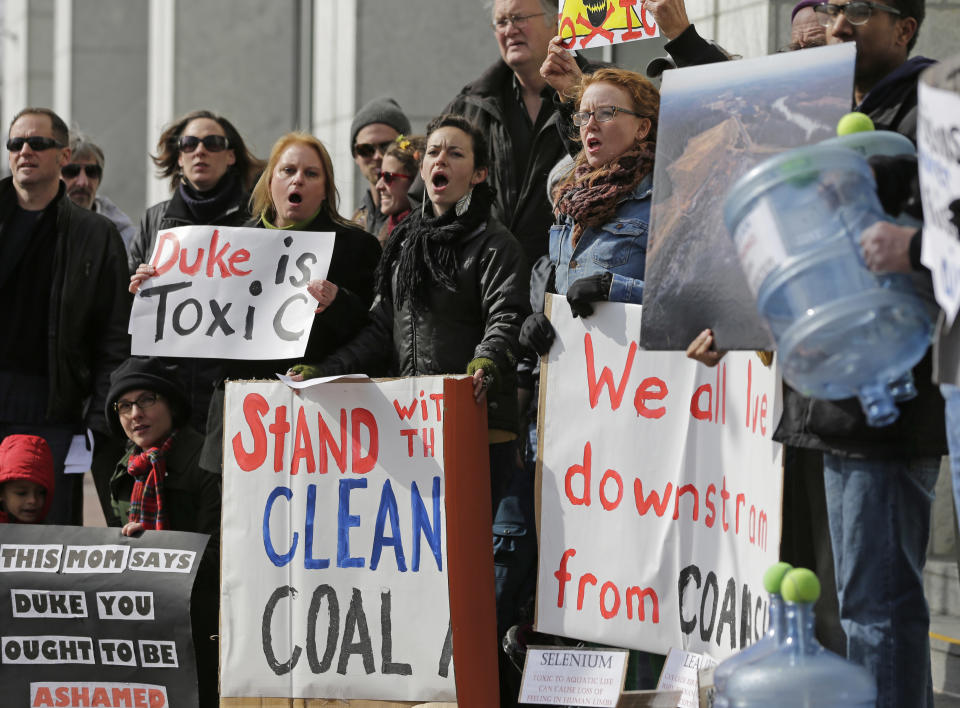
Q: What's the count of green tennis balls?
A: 3